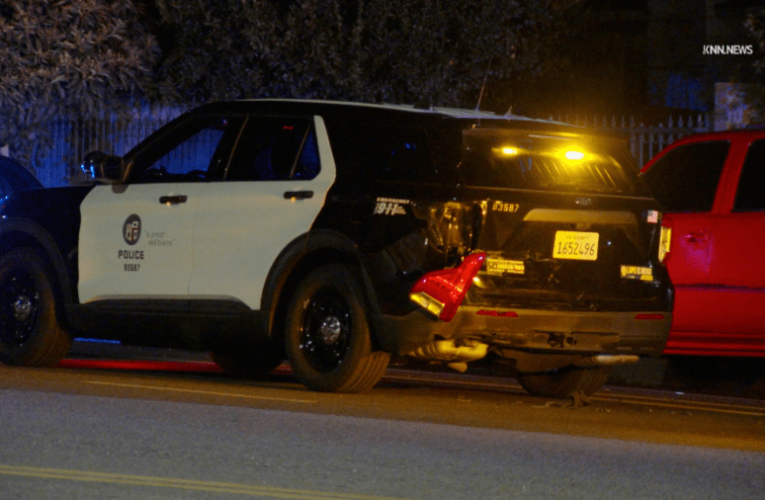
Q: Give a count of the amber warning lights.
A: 2